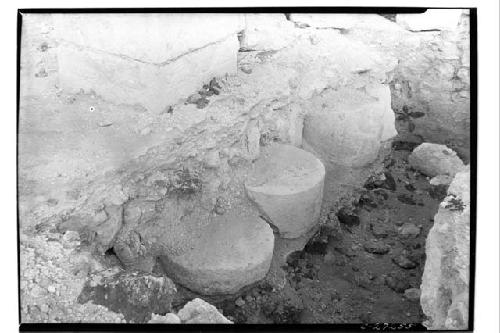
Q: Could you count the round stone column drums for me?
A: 3